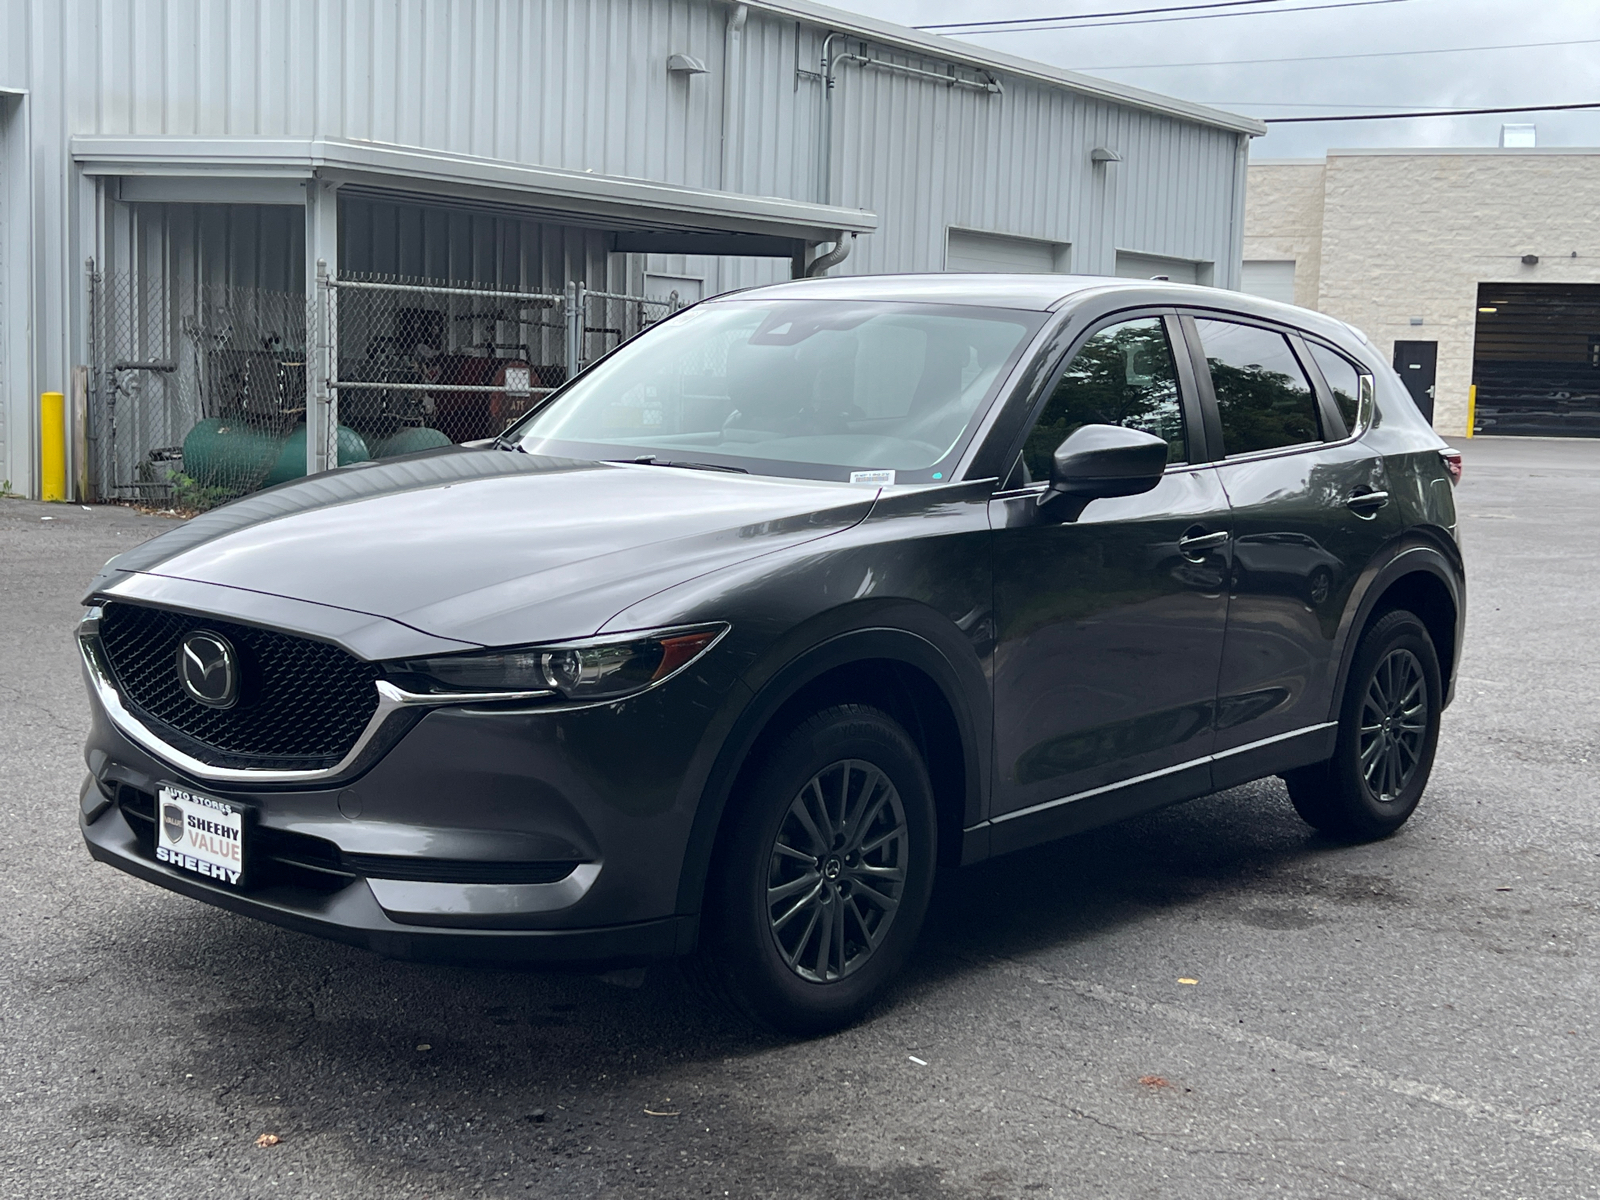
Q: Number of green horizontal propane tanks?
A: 2